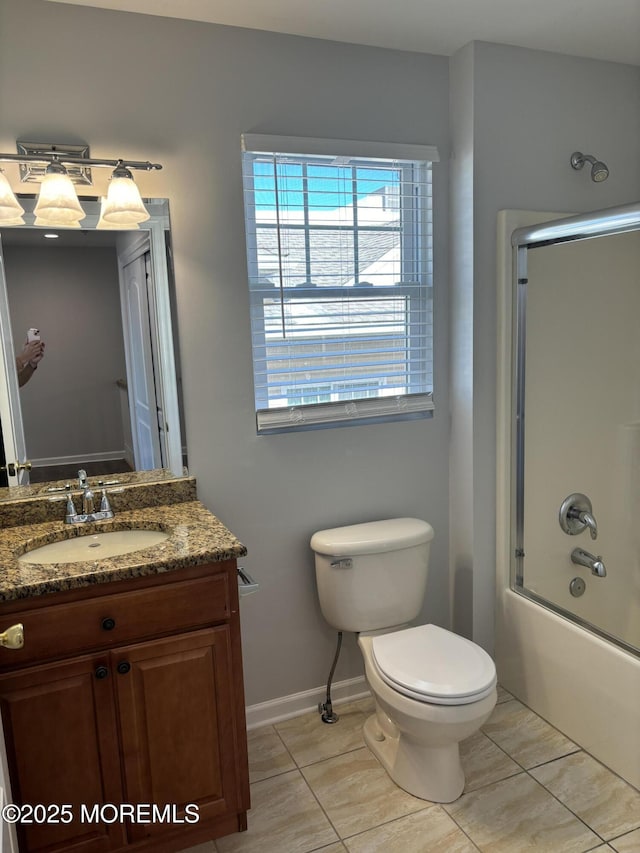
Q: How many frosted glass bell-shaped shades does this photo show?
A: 3